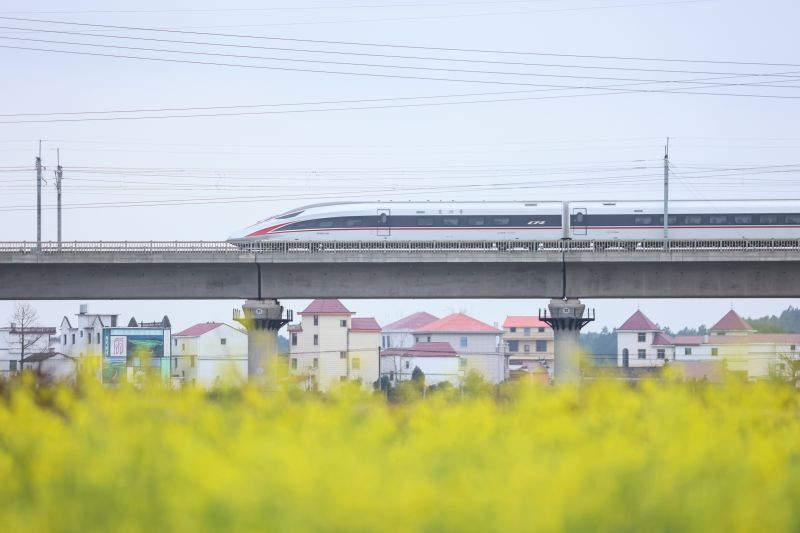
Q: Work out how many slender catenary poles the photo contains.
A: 3